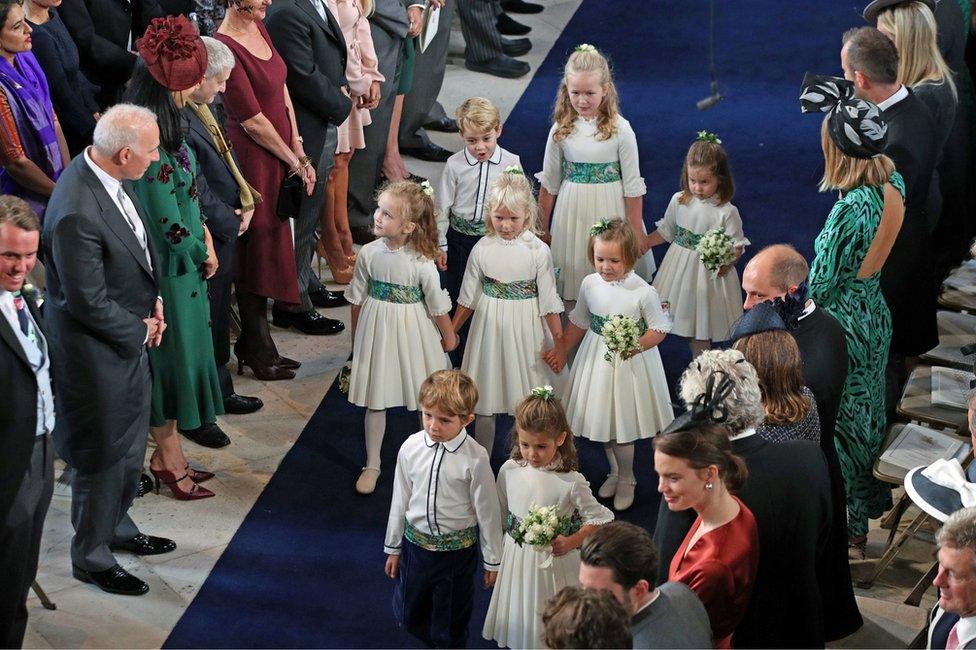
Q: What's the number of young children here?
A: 8